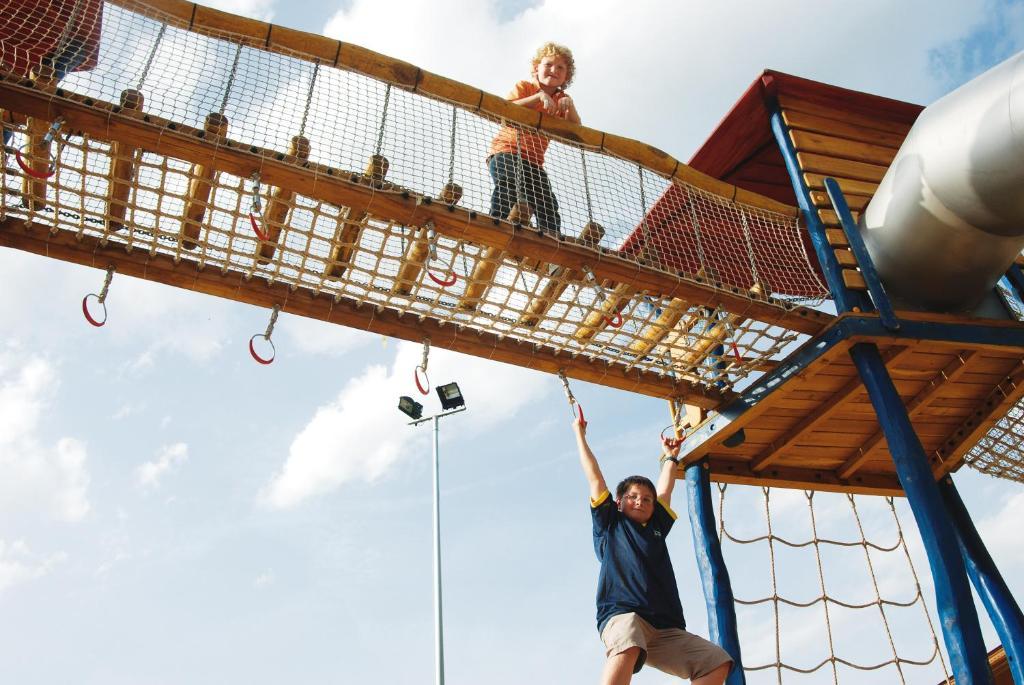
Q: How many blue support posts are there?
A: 3